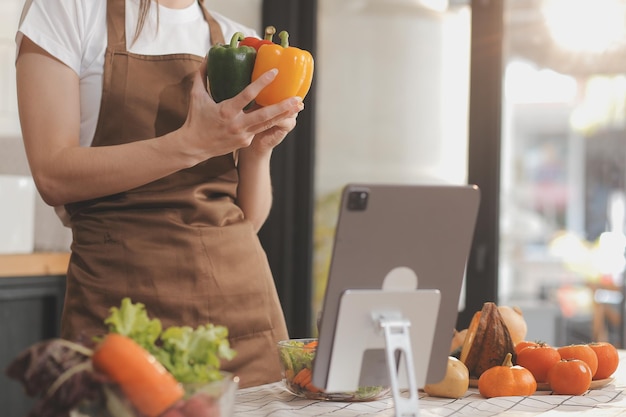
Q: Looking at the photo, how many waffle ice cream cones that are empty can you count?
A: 0